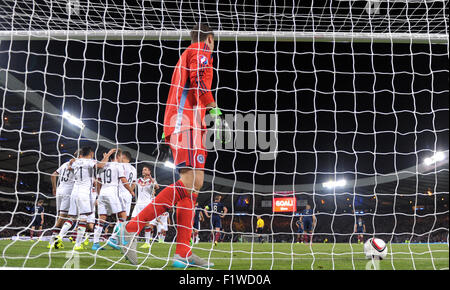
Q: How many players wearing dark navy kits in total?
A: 6